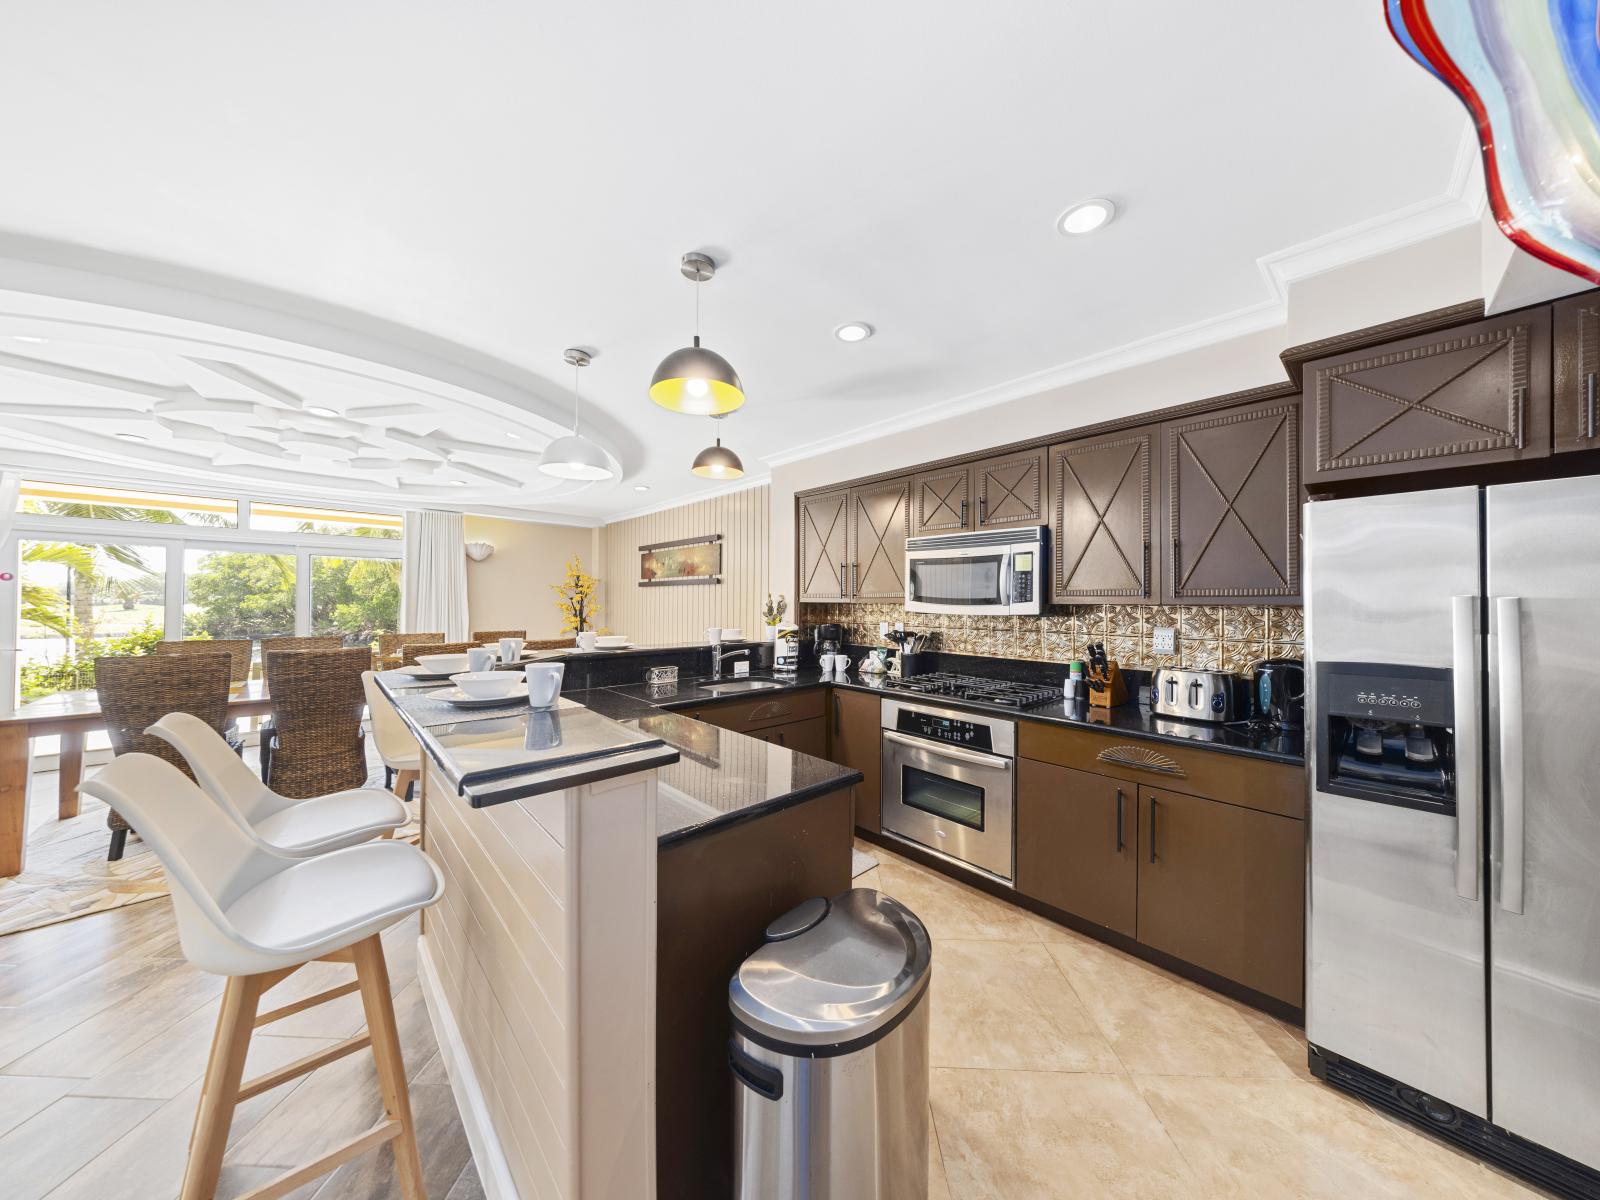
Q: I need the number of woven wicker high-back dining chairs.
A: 8